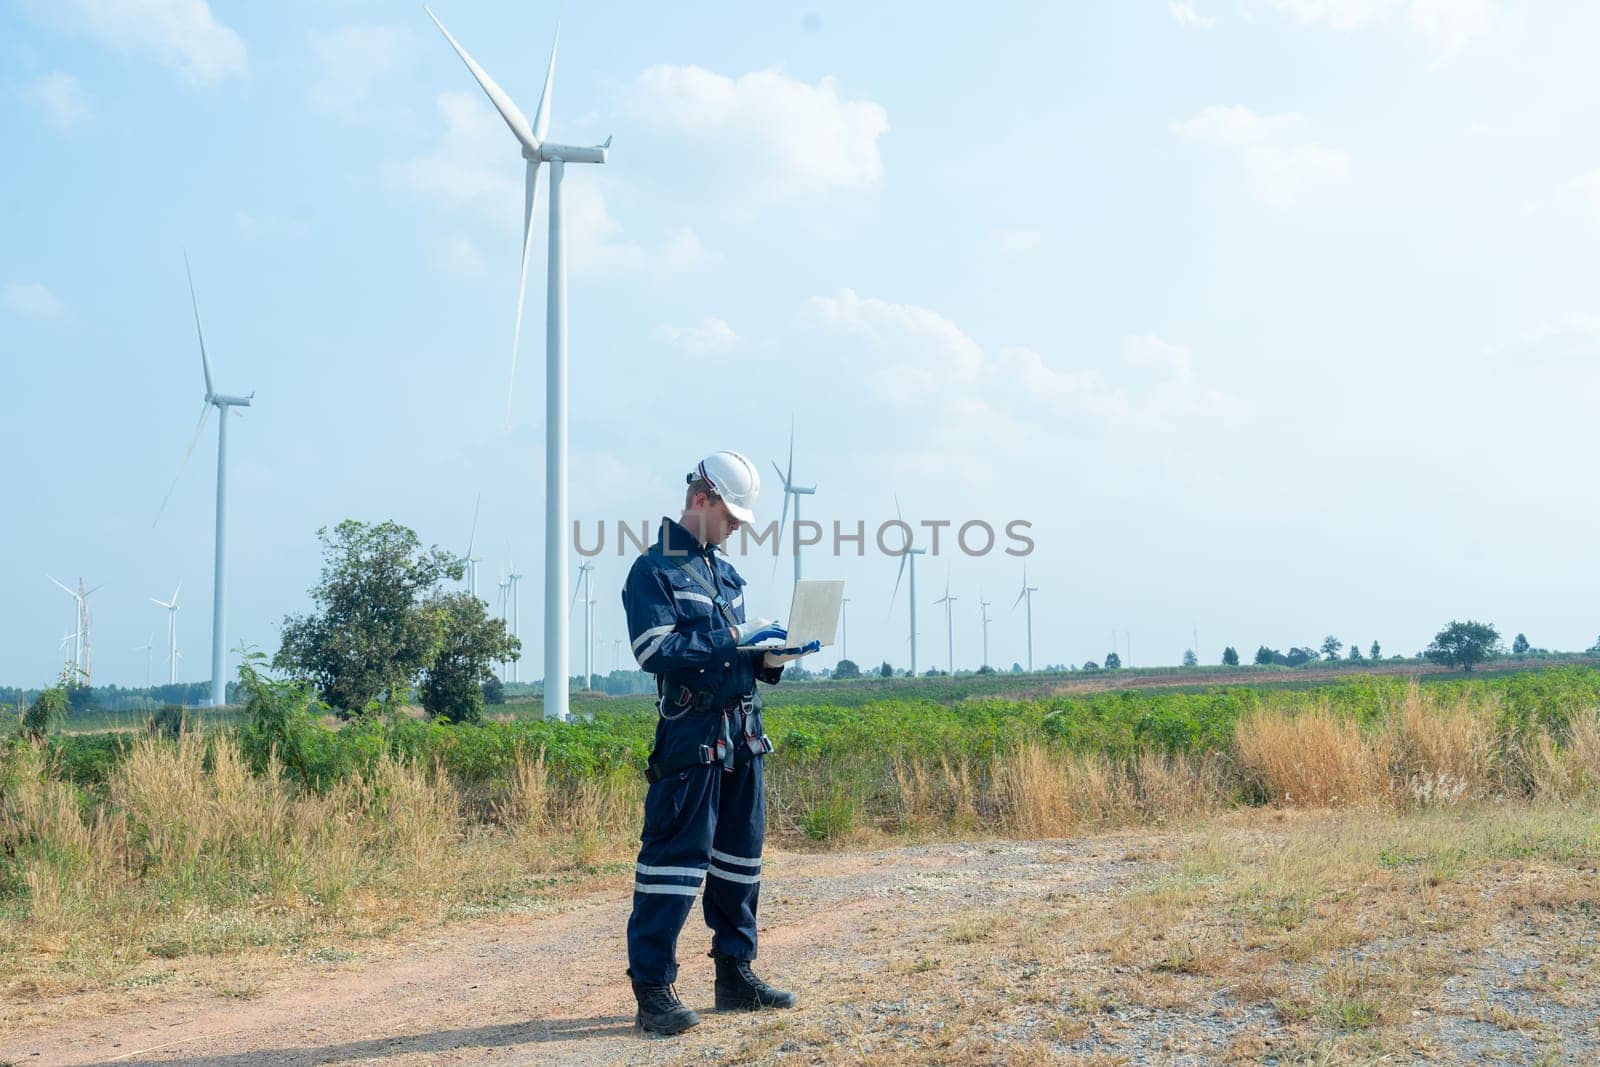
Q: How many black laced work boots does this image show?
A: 2